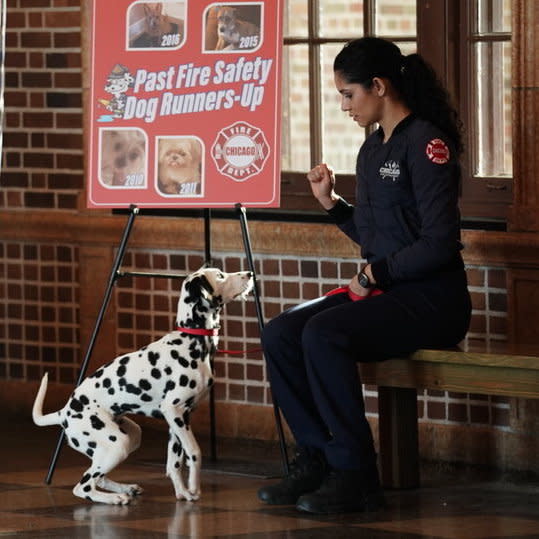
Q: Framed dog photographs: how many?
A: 4